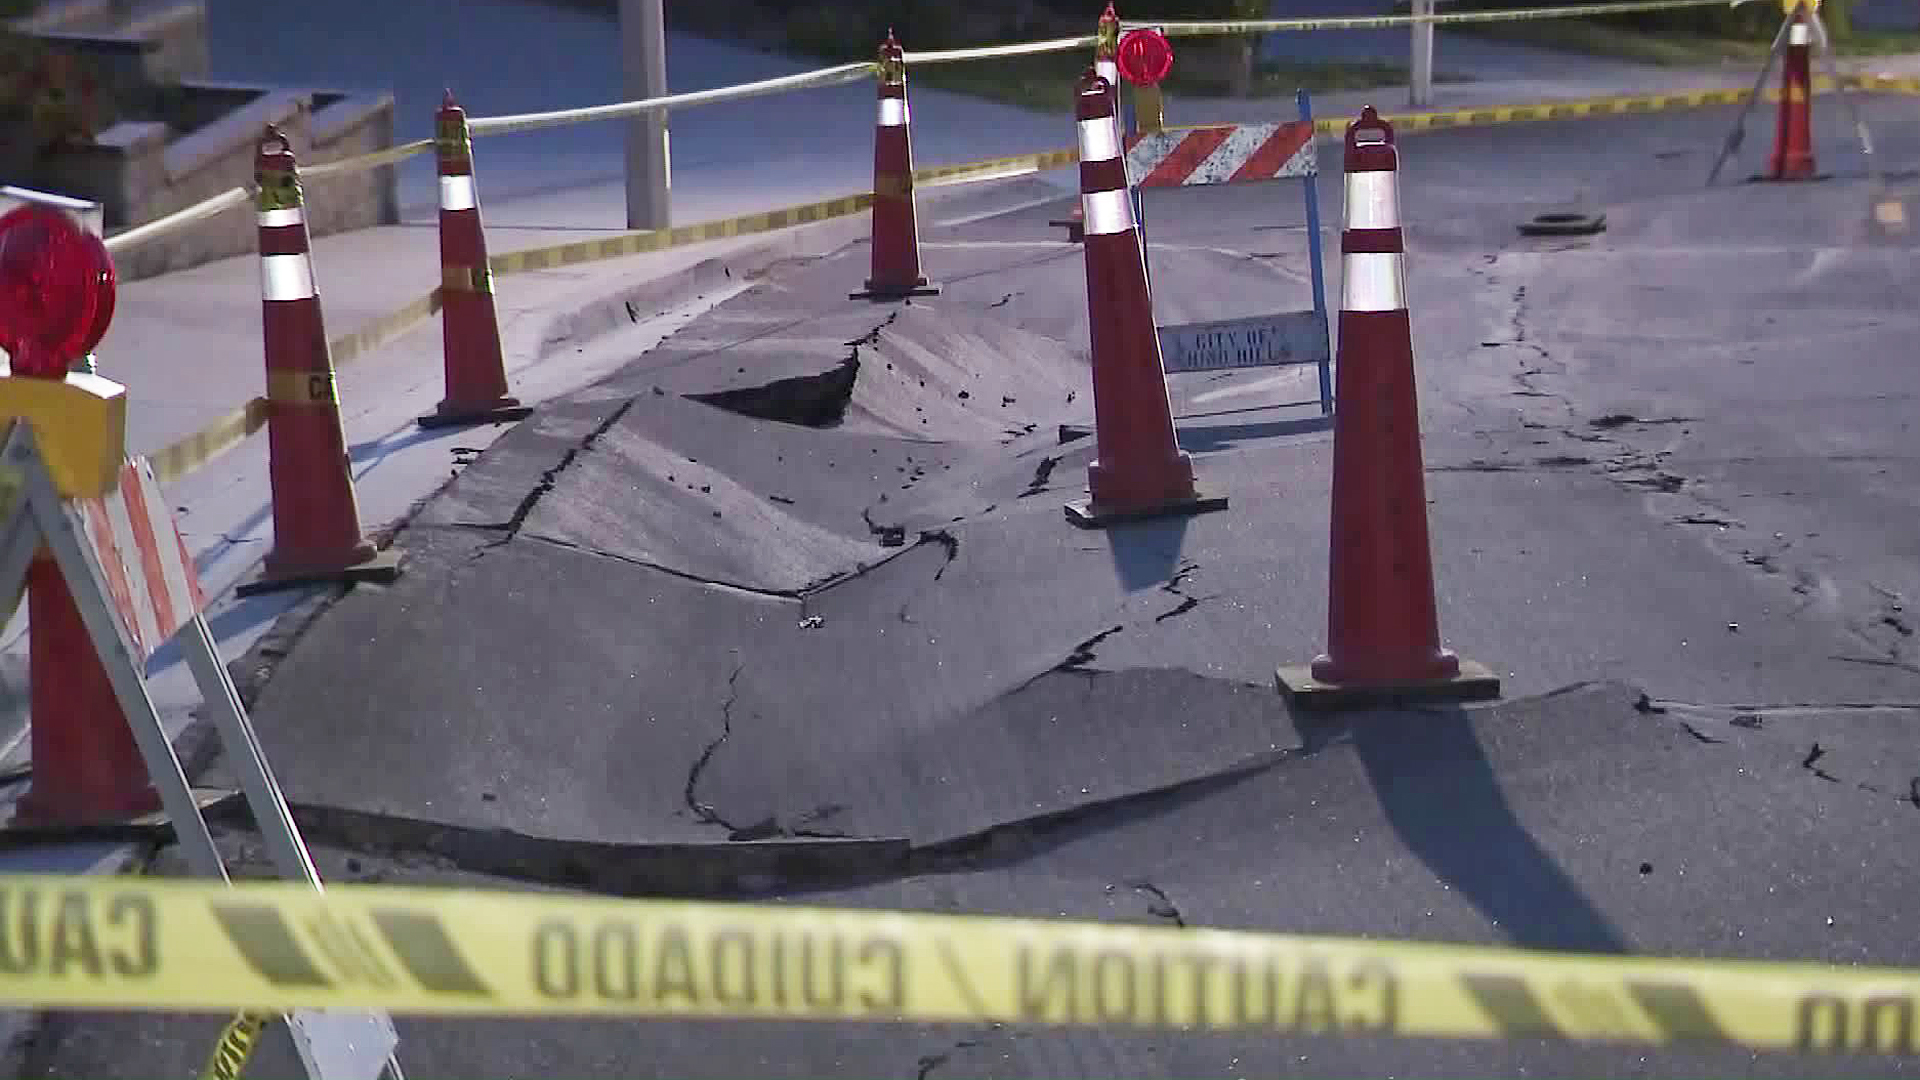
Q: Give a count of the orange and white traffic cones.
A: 8